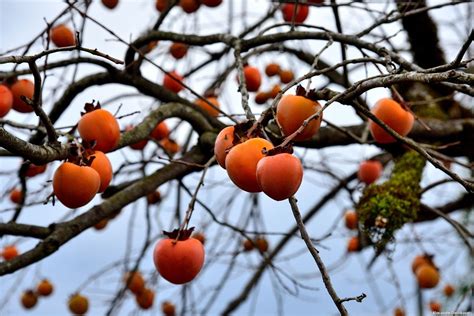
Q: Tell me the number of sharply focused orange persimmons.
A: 9